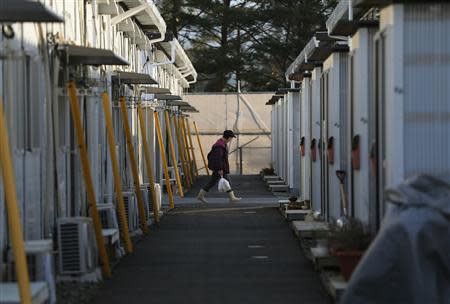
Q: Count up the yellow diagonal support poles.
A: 12